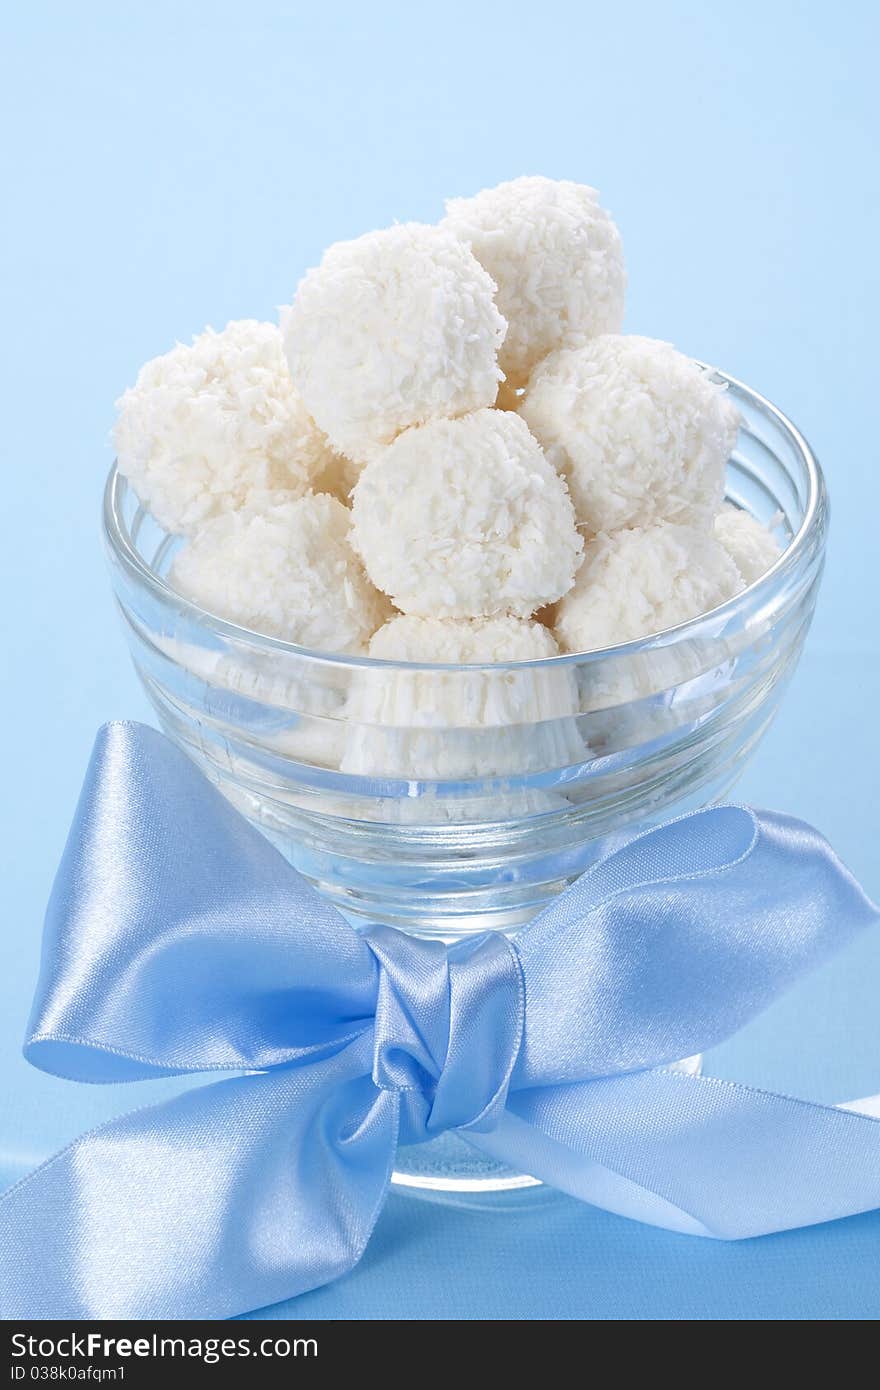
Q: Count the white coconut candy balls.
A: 9